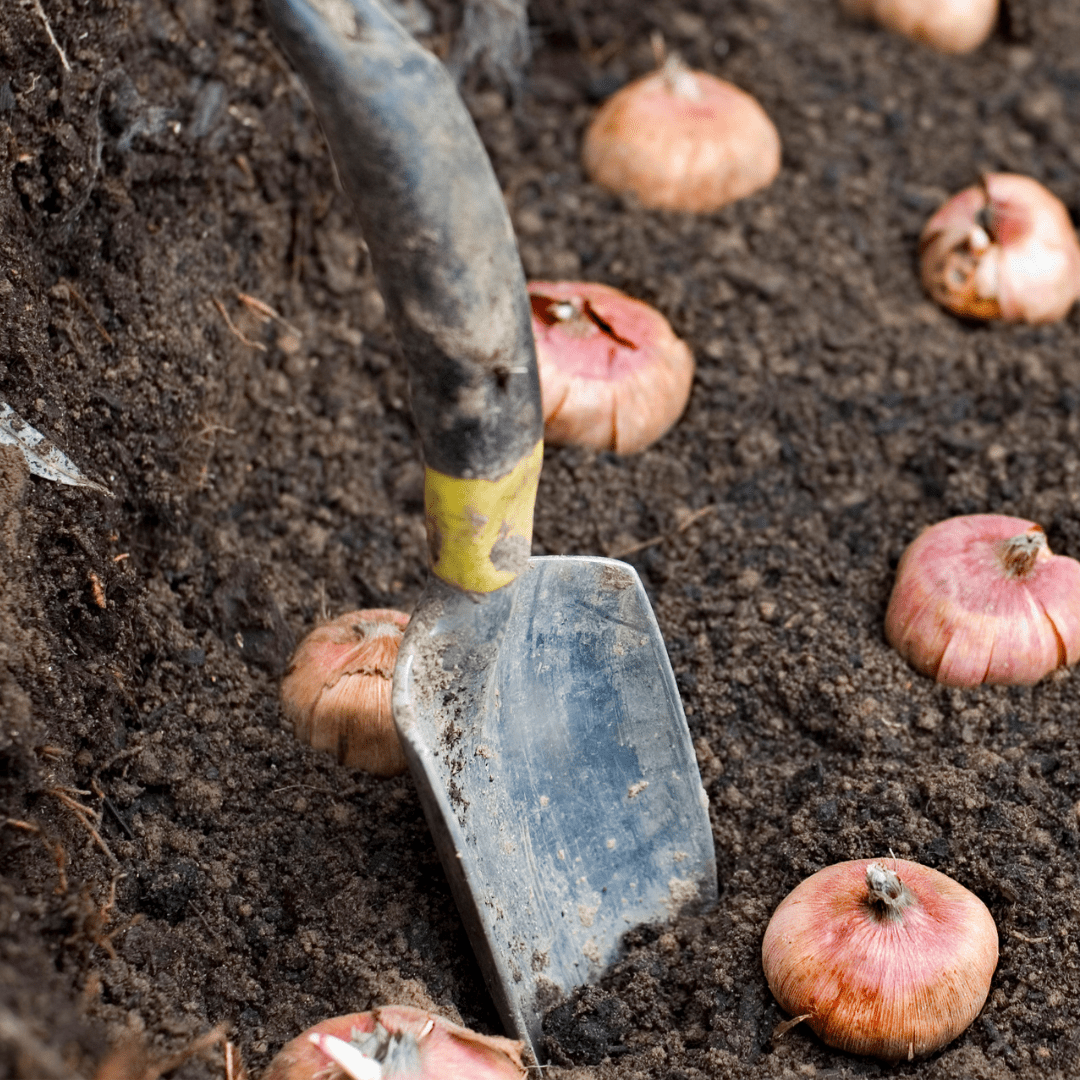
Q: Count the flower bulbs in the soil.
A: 8